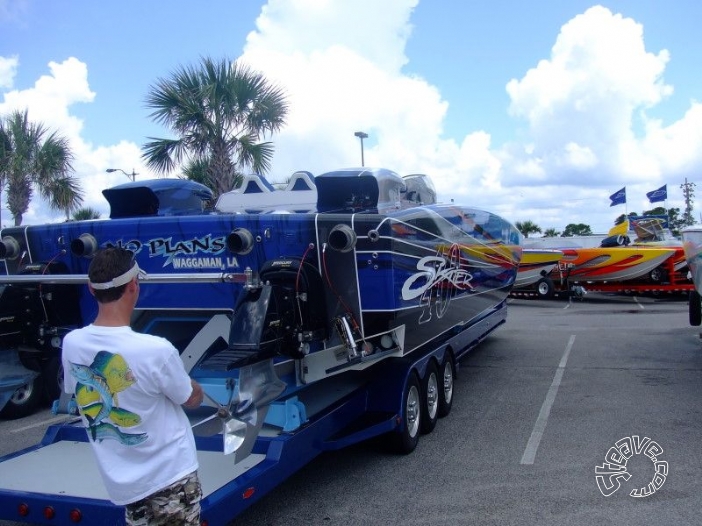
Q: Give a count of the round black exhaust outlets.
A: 4